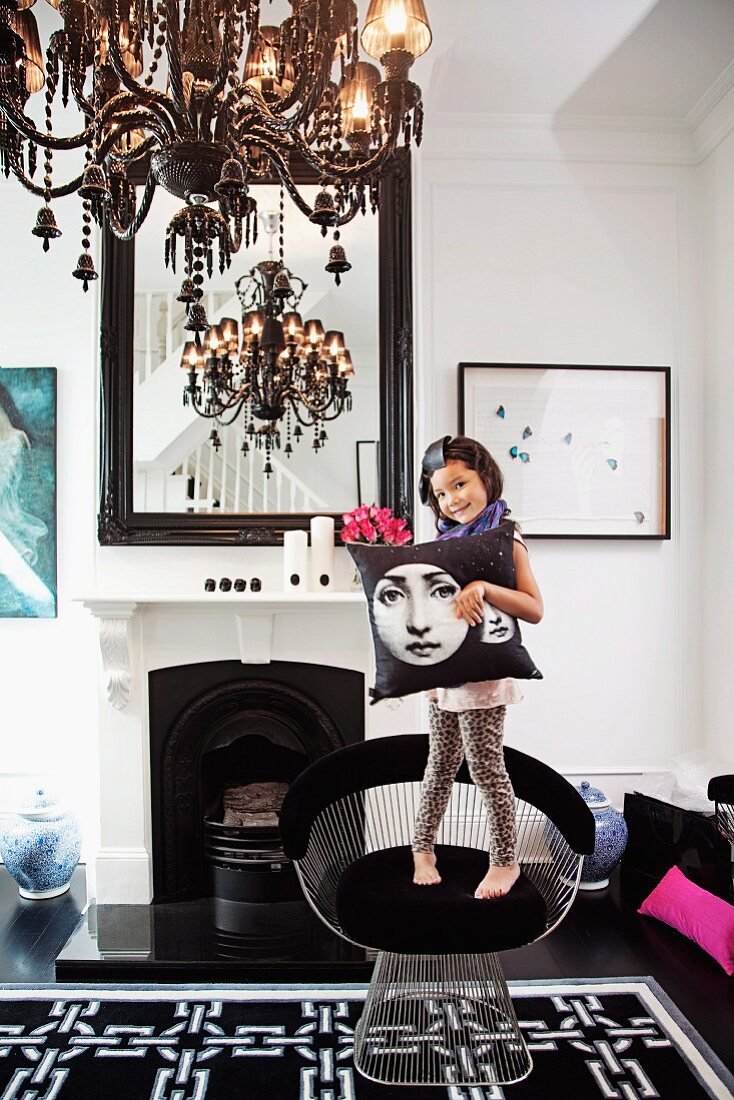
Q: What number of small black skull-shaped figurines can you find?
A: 4